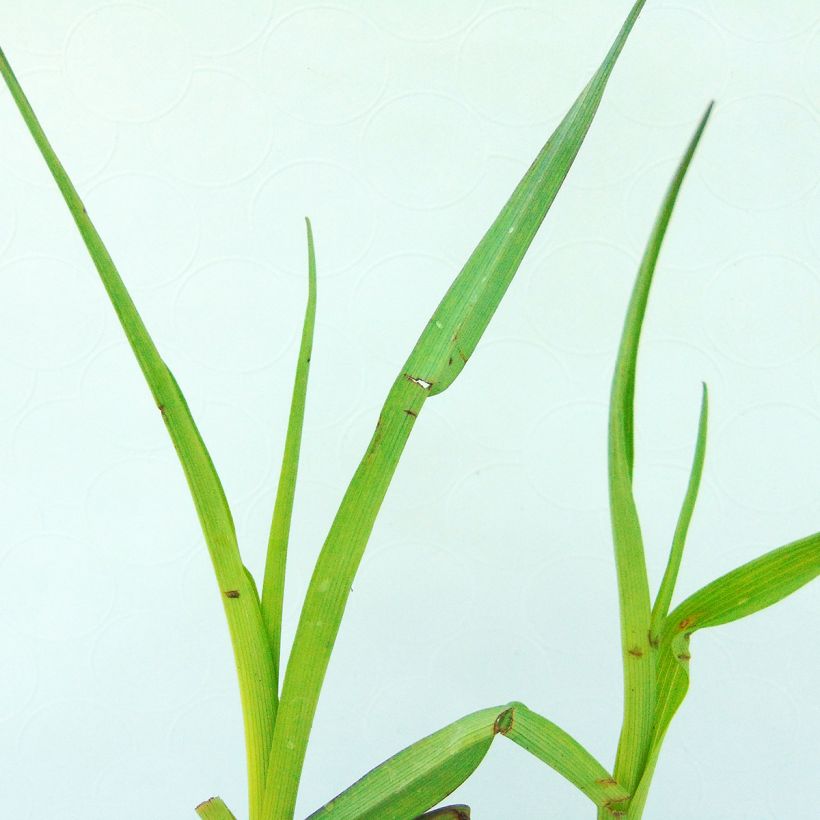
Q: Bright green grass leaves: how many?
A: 7